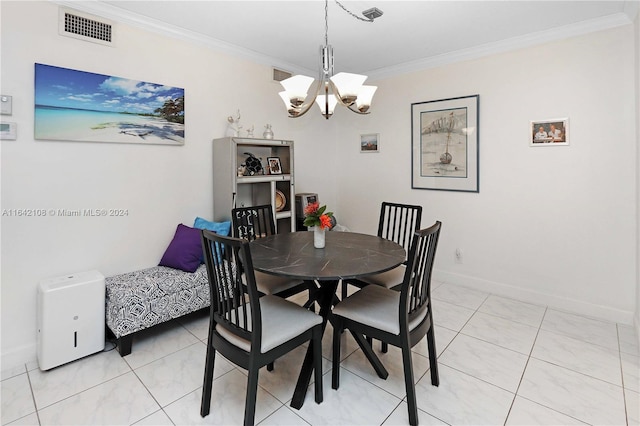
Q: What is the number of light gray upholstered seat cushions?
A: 4